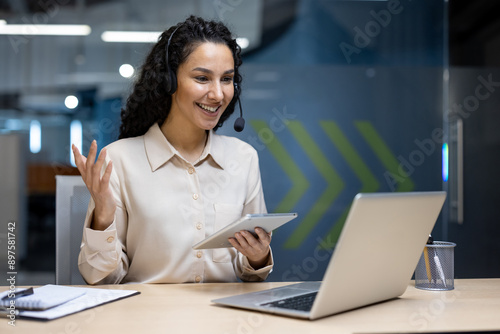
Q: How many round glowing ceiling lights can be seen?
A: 2